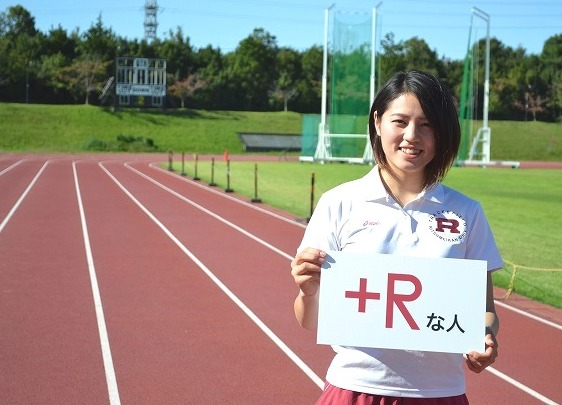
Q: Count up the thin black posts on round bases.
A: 7